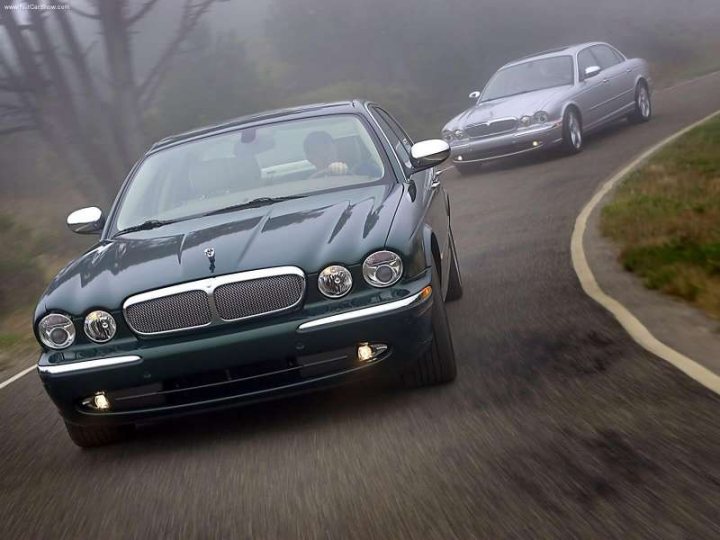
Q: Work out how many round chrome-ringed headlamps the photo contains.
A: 8